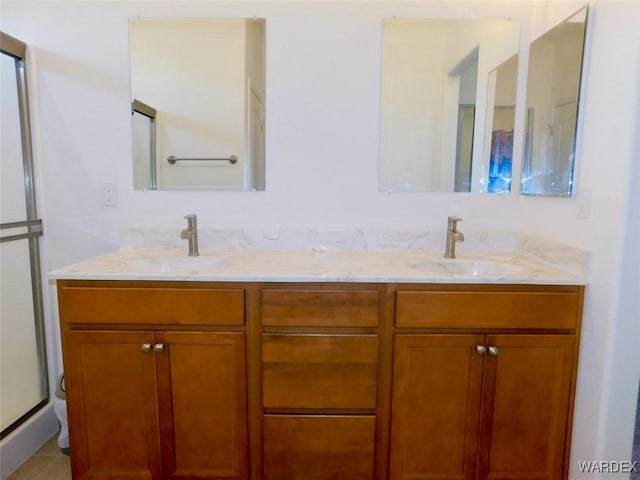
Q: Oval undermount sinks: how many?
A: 2